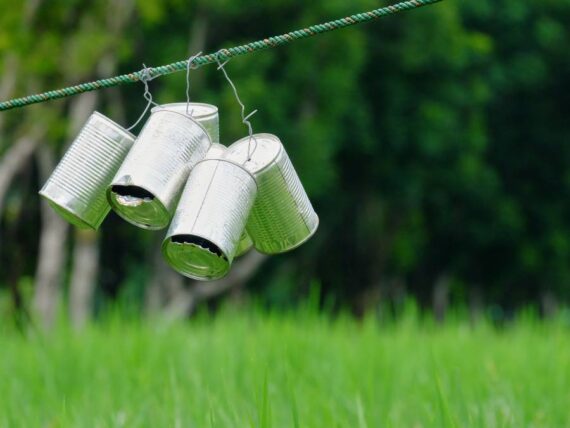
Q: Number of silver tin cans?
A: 6